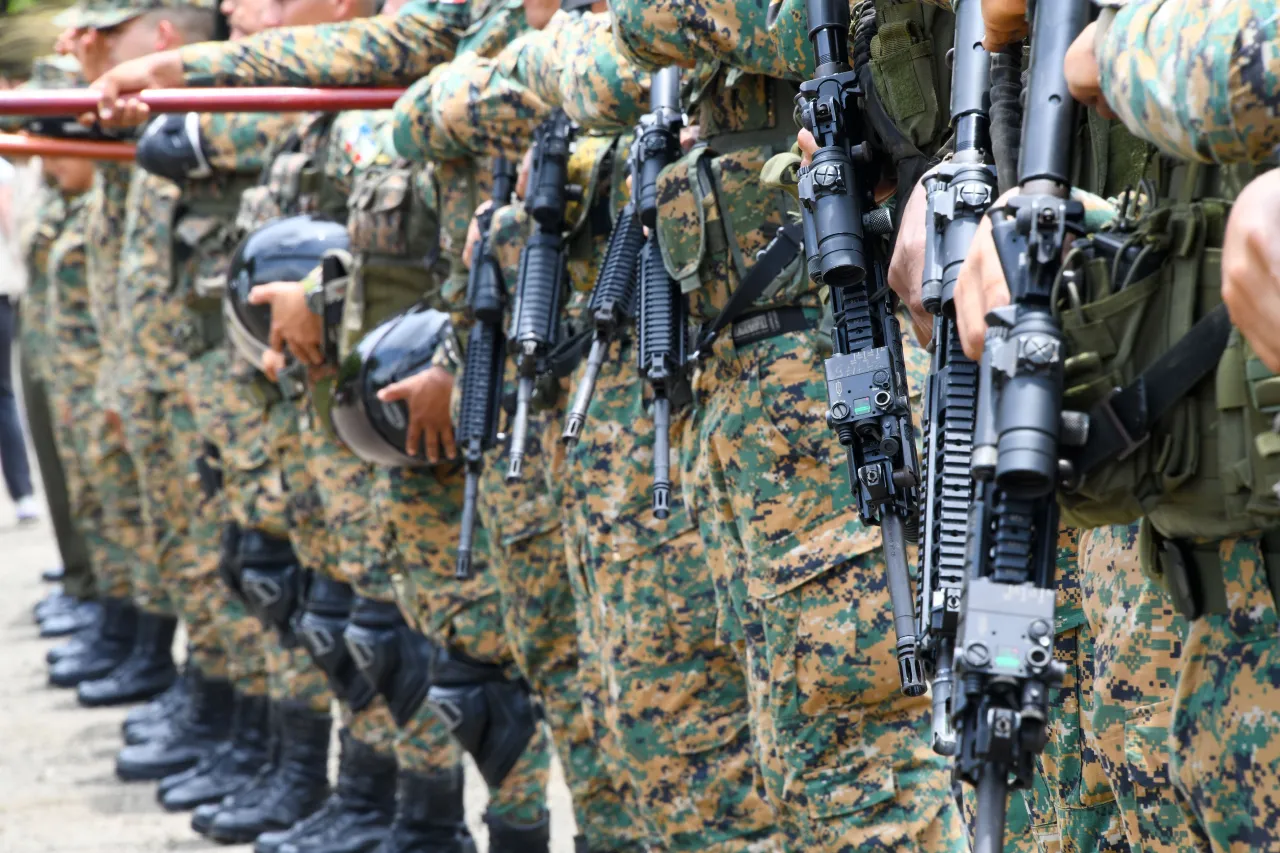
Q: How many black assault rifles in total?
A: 7